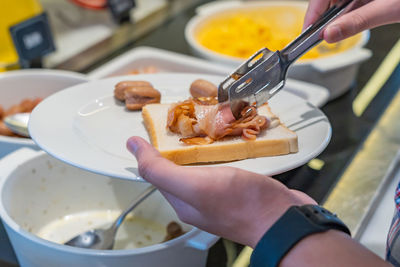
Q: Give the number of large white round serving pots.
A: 3